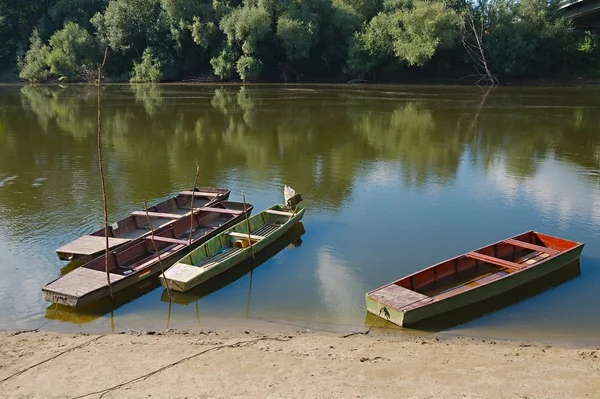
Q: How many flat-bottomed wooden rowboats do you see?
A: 4